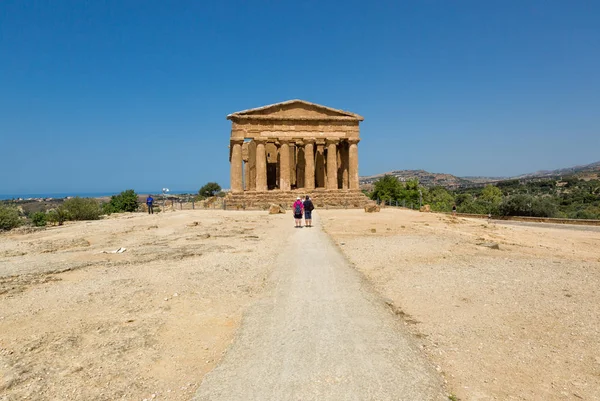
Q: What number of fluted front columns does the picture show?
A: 6